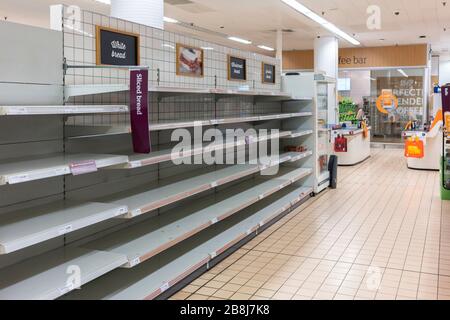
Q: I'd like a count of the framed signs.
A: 4